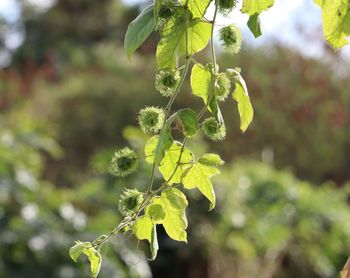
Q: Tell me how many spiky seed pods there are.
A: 9